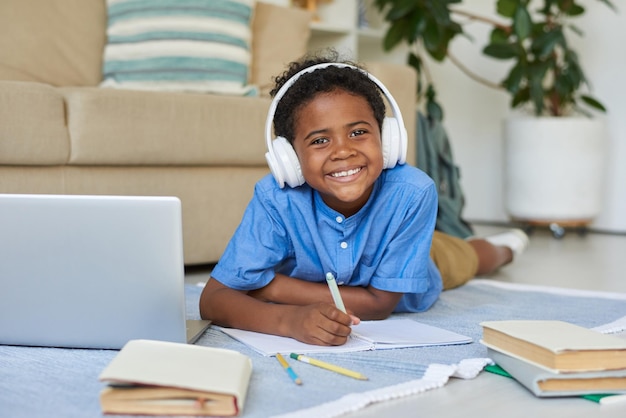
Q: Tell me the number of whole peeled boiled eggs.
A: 0